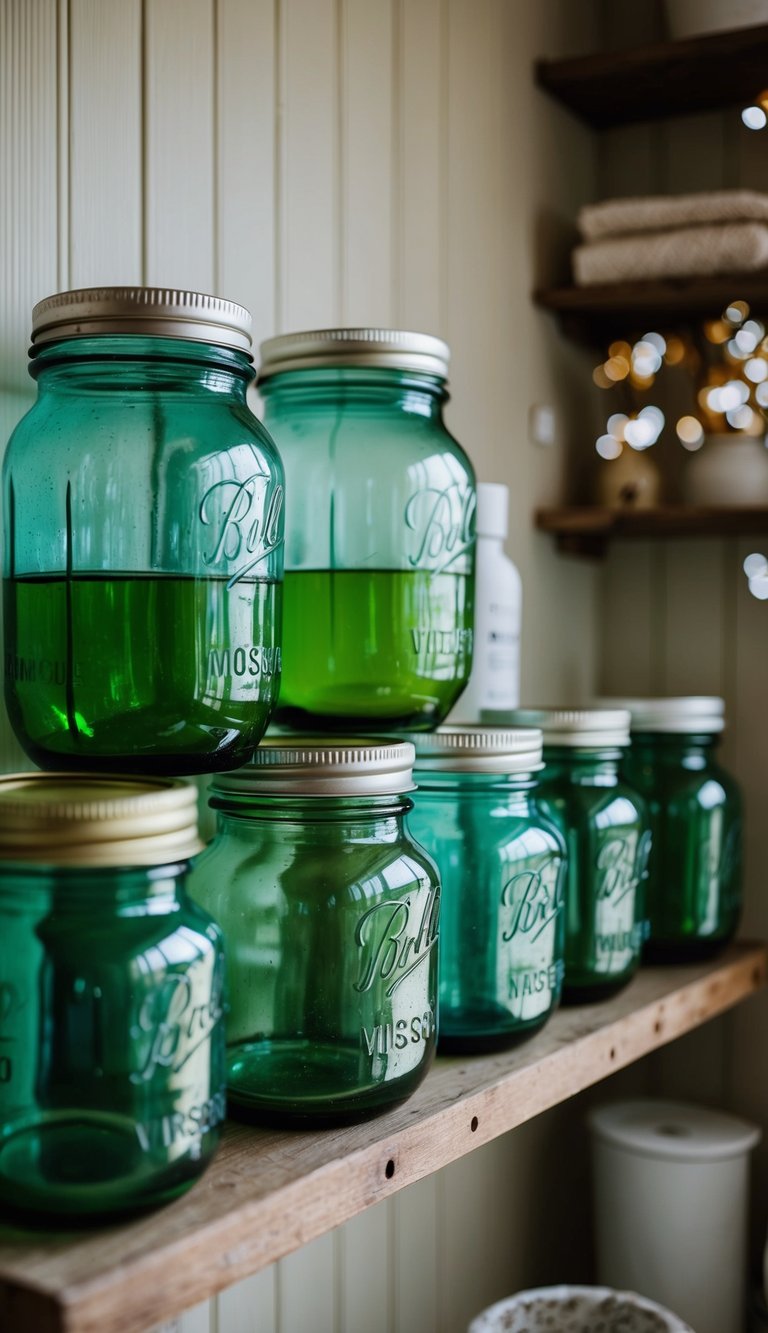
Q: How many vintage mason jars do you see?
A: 7